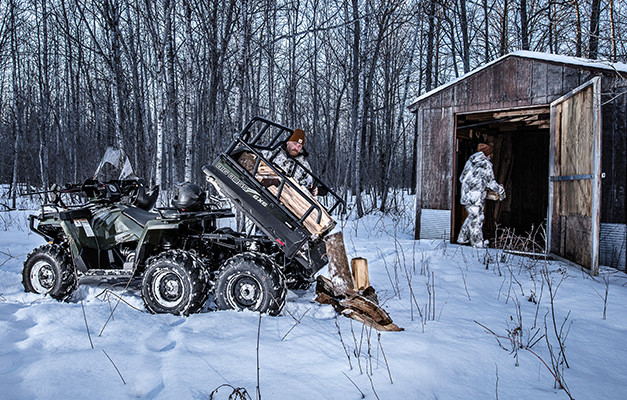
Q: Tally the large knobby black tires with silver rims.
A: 3